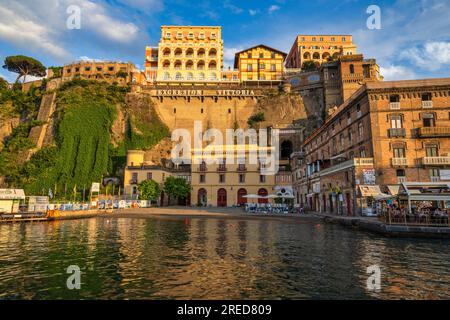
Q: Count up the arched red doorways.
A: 4